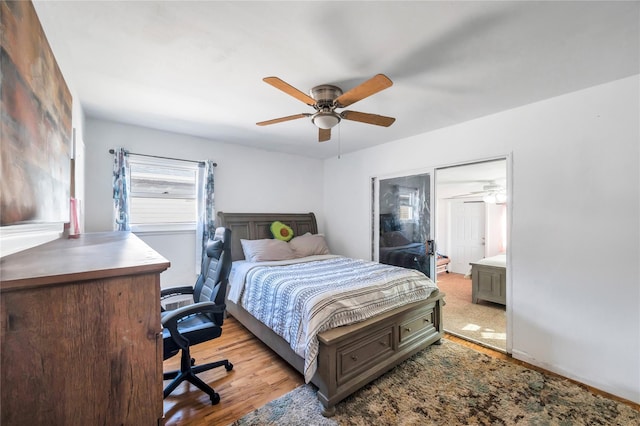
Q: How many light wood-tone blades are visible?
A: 5